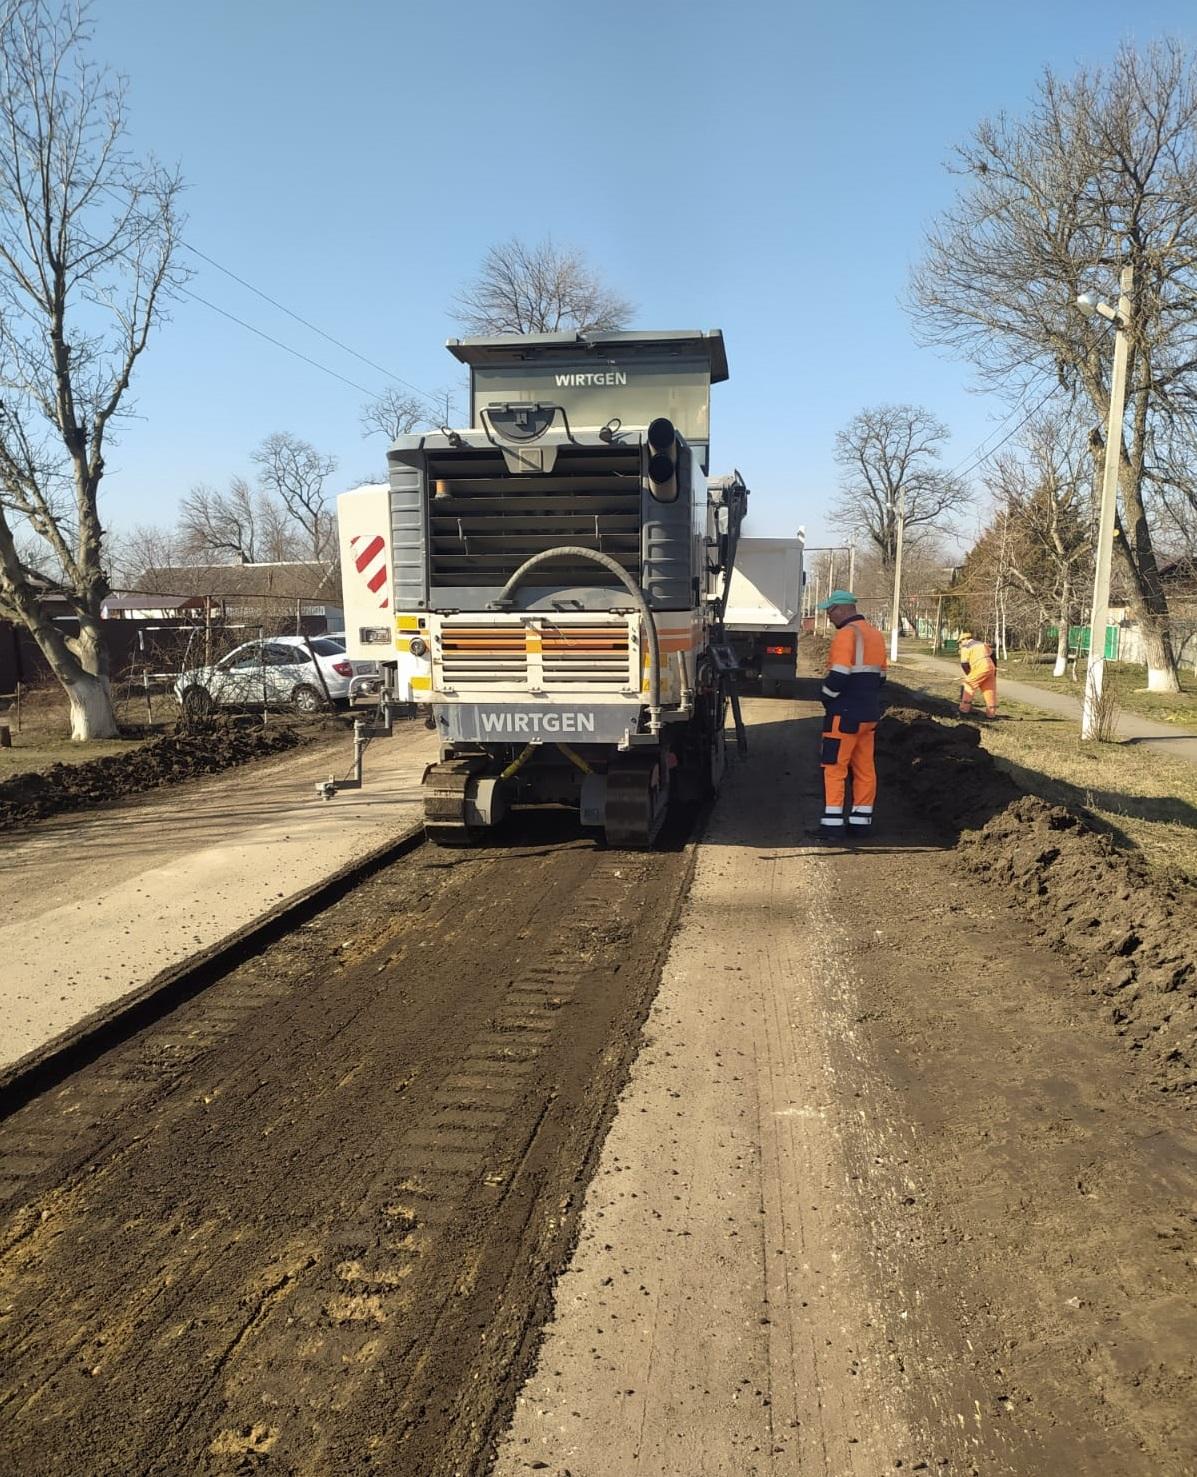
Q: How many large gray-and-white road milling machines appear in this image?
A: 1